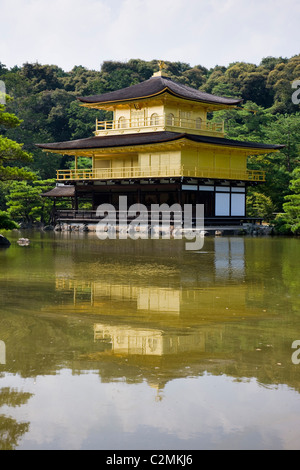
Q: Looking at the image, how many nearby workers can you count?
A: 0